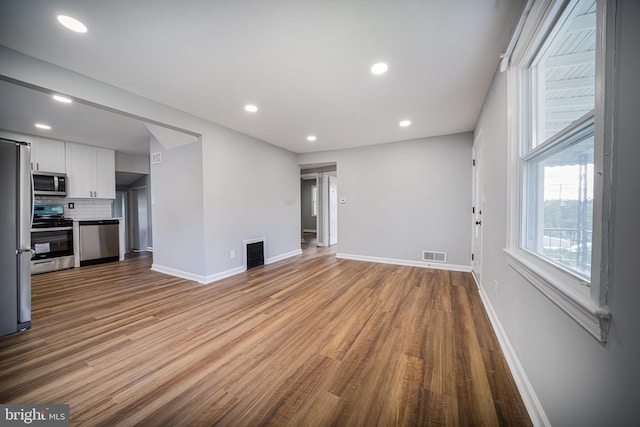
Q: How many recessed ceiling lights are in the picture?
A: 7